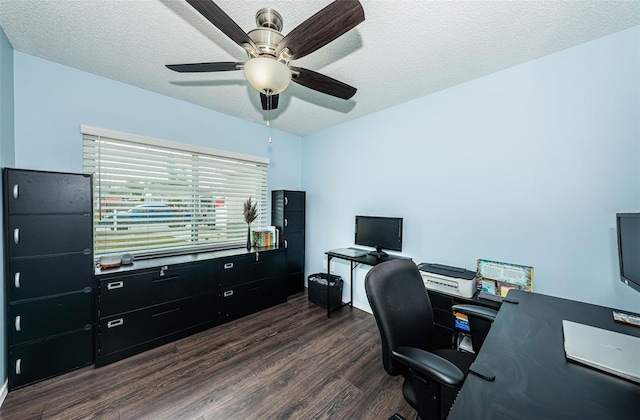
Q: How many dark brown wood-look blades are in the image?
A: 5